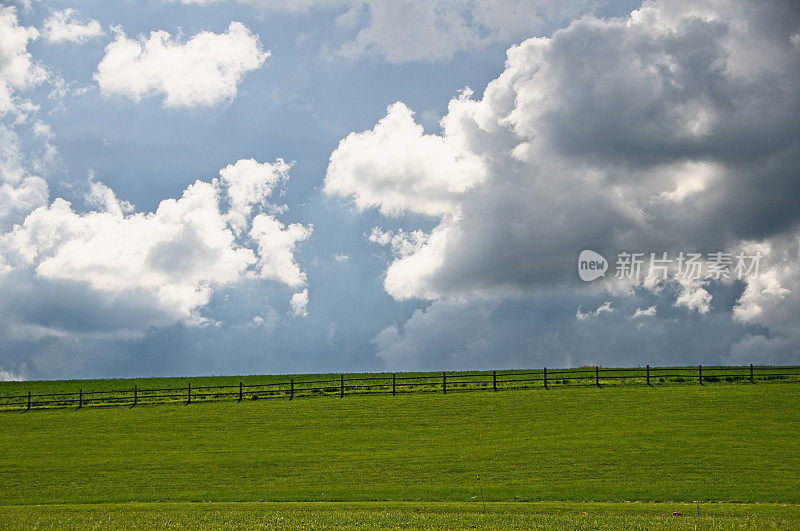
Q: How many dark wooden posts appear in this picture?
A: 15